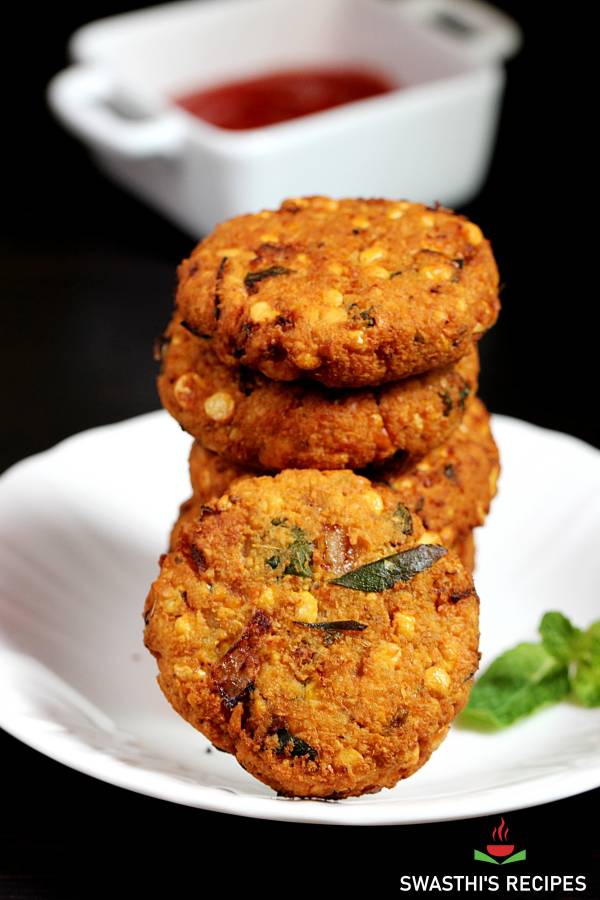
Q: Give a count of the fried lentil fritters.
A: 5